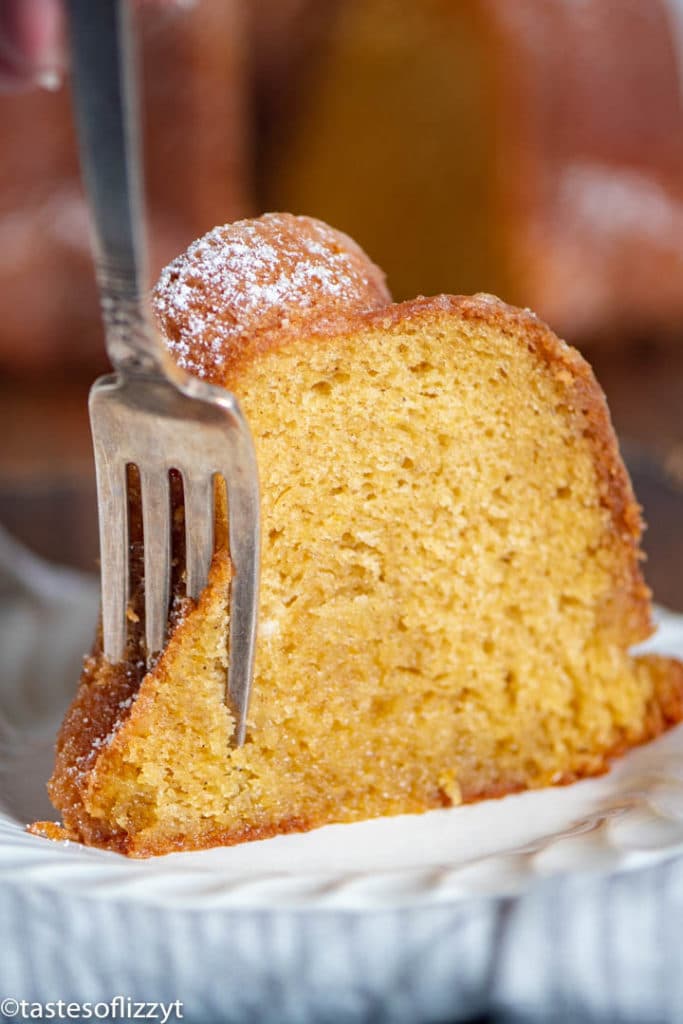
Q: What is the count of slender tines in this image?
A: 4